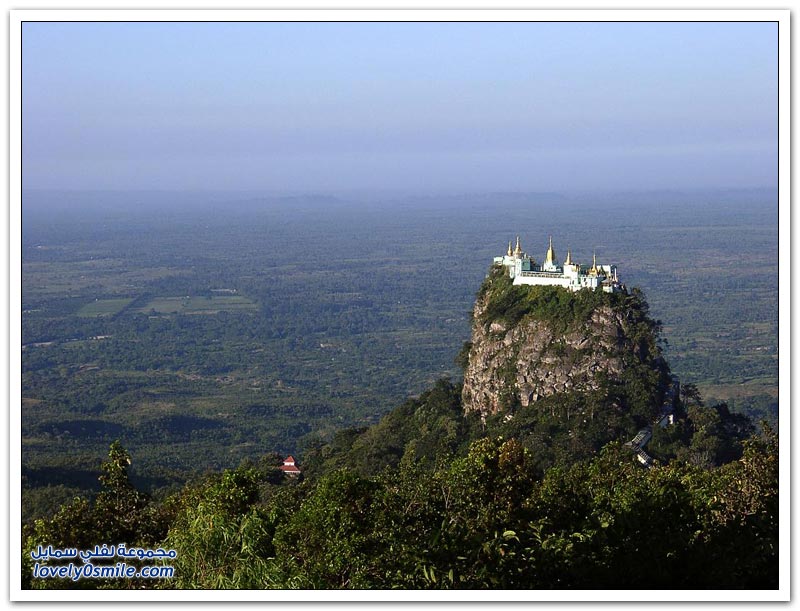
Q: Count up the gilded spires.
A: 5